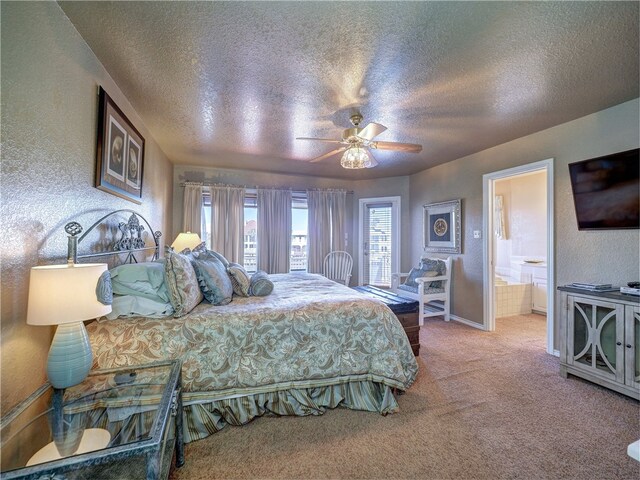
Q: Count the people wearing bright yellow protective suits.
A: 0